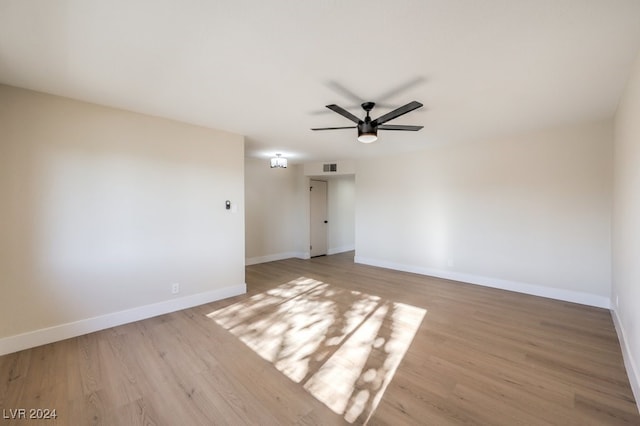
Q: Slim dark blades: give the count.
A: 4